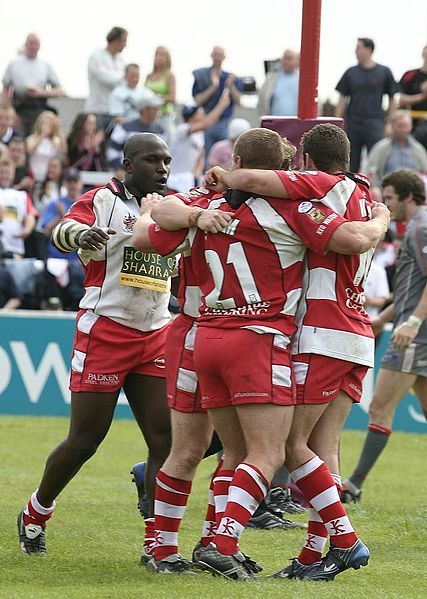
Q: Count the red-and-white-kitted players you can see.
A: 4